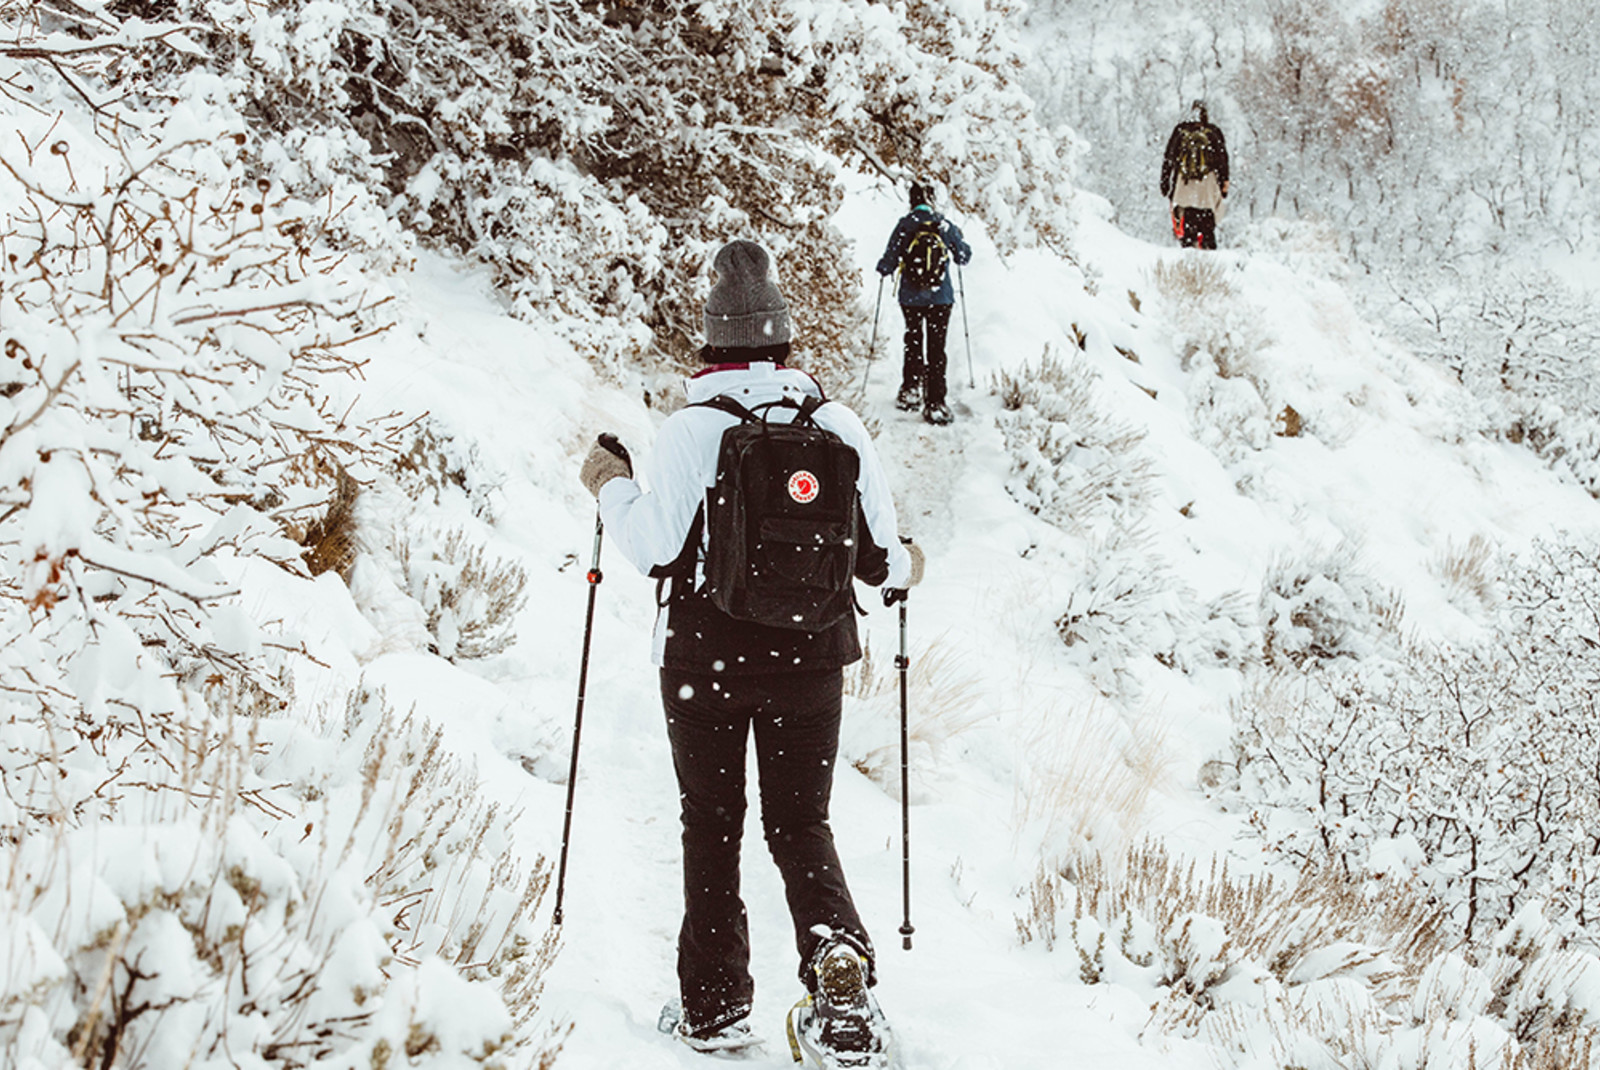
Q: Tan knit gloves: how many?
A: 2